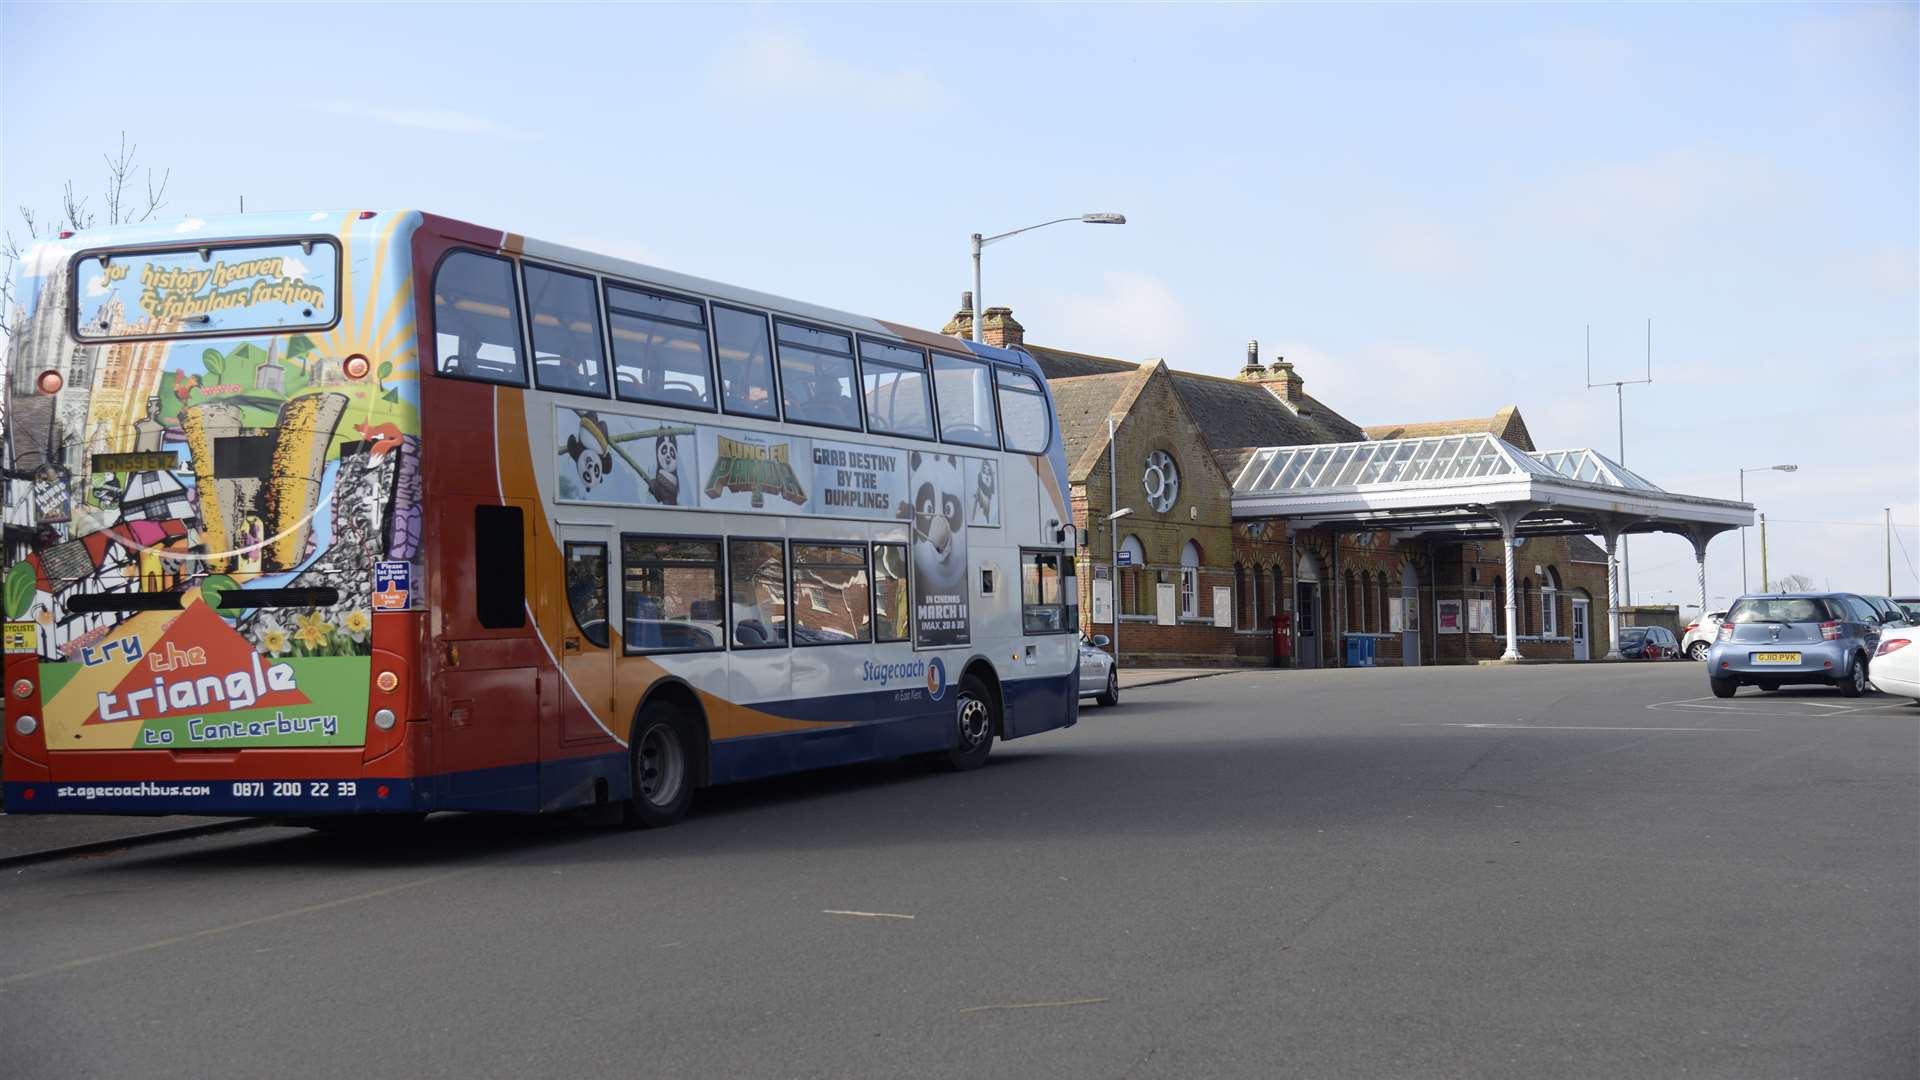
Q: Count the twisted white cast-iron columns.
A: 3